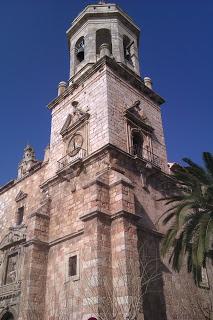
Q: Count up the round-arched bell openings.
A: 3